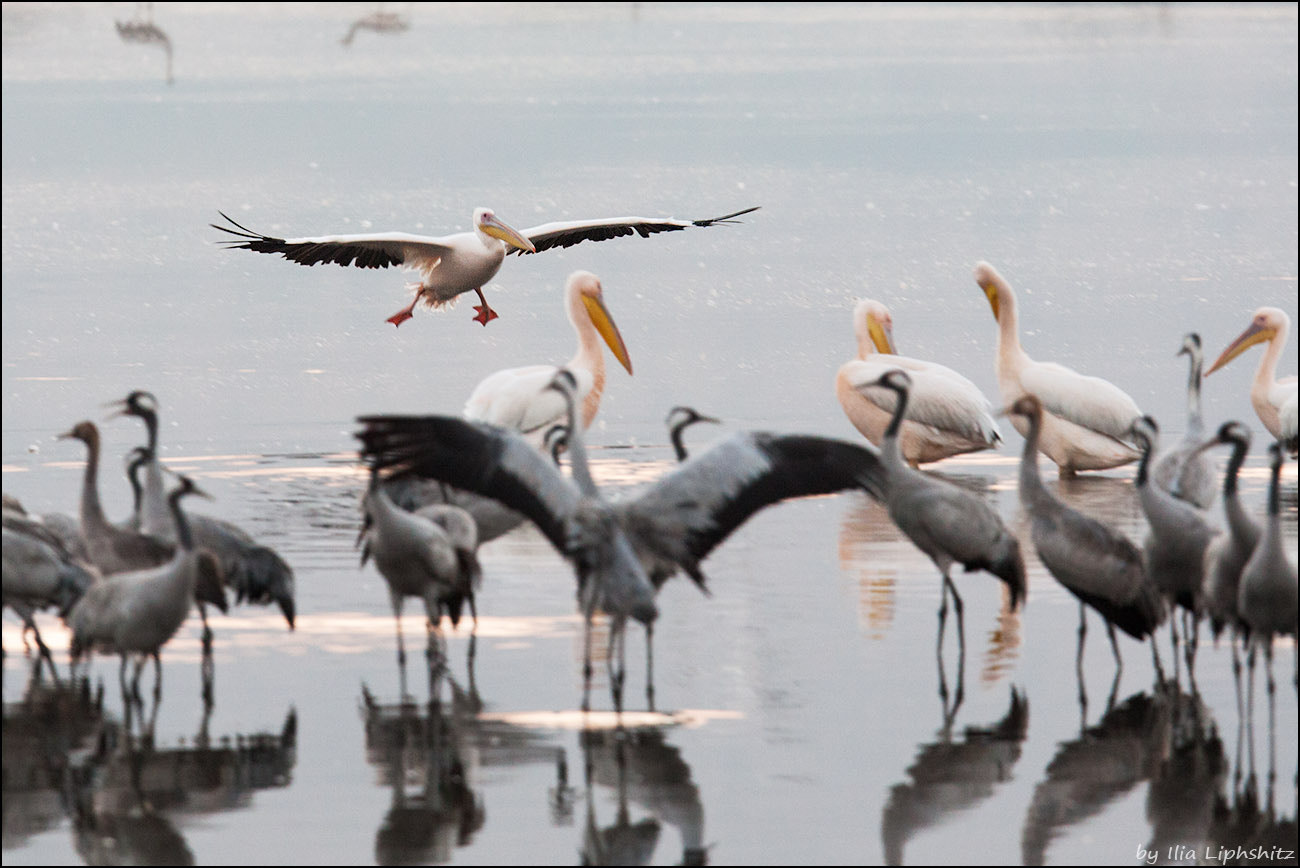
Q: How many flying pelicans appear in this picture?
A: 1